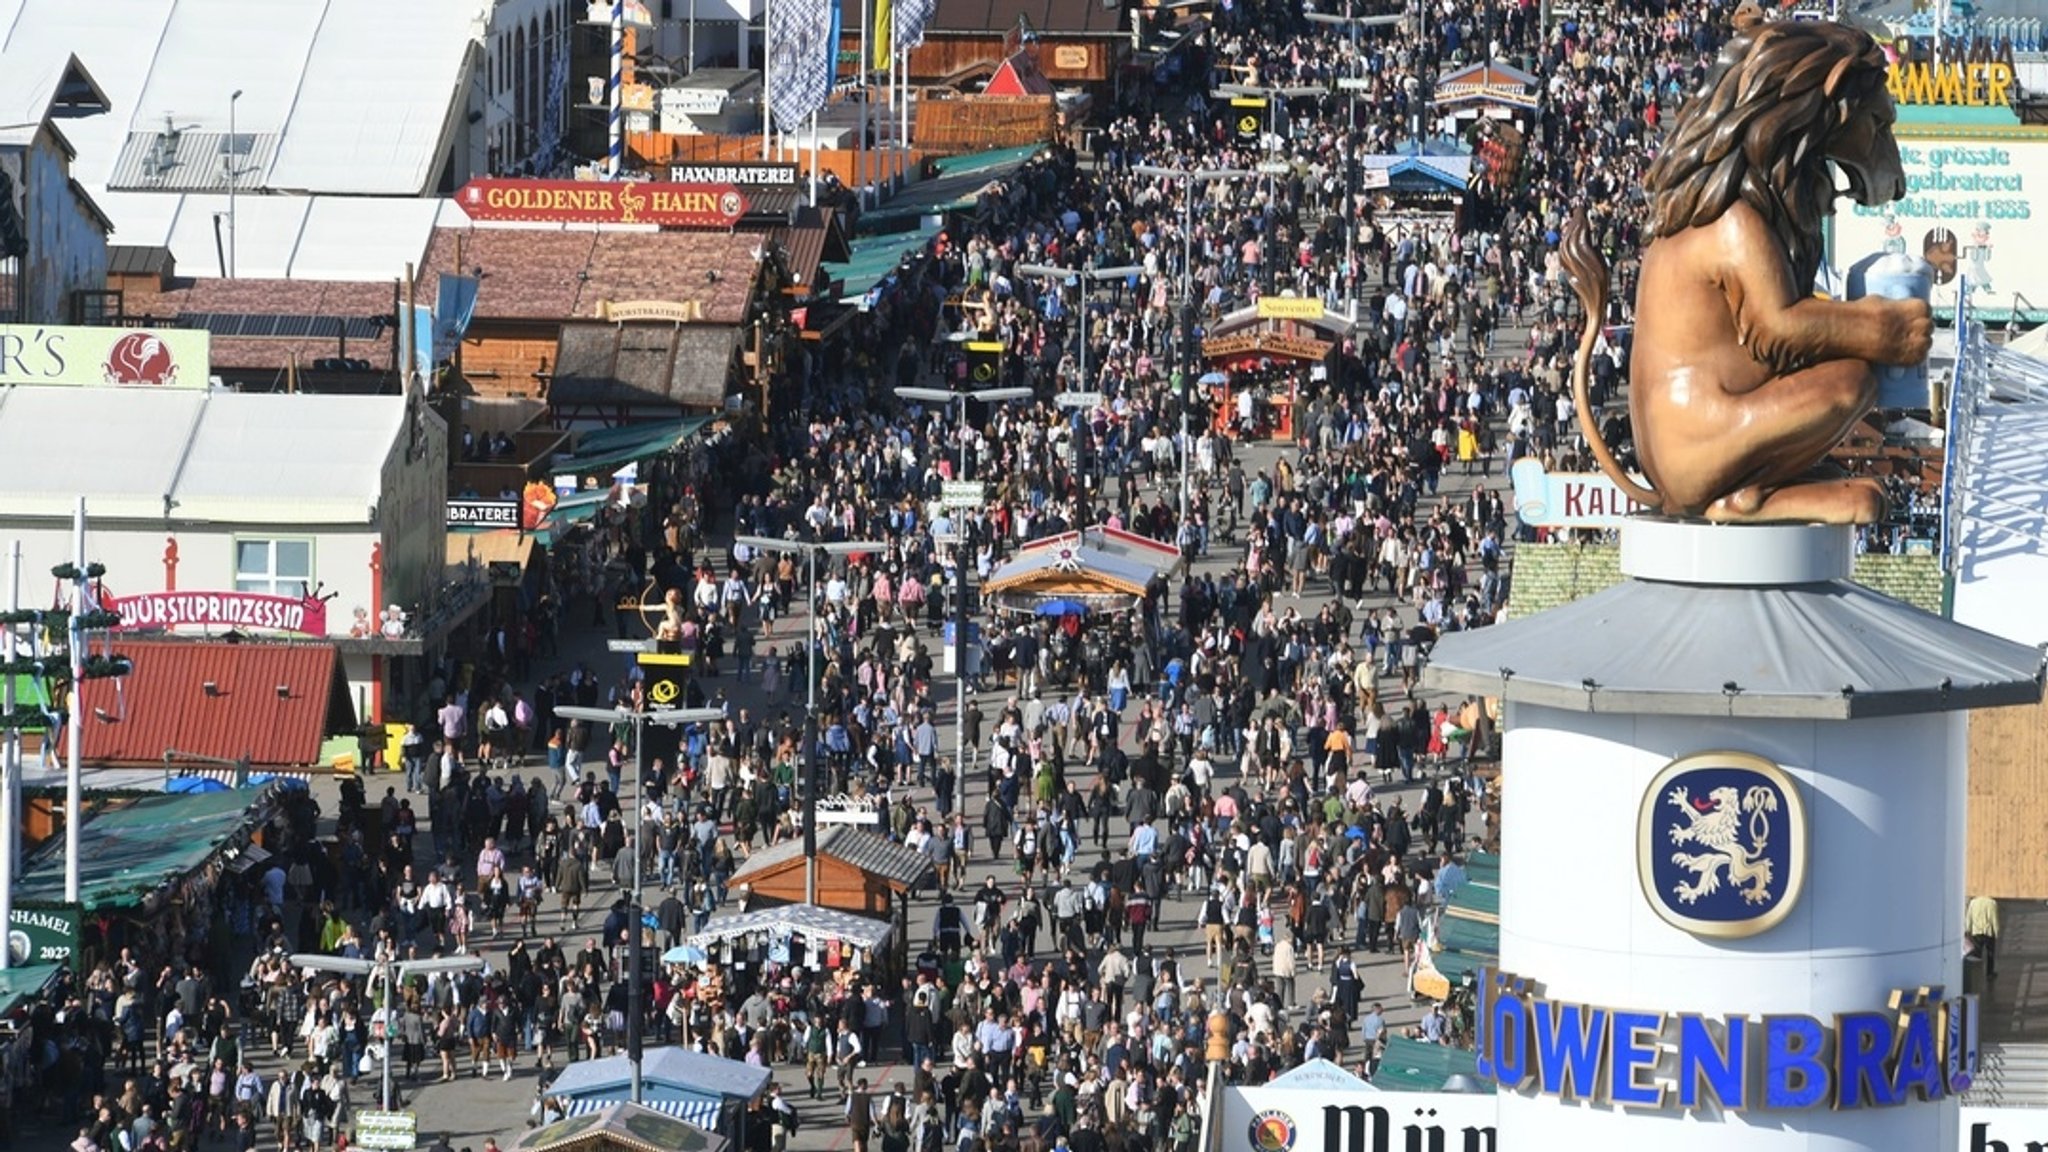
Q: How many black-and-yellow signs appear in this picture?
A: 3